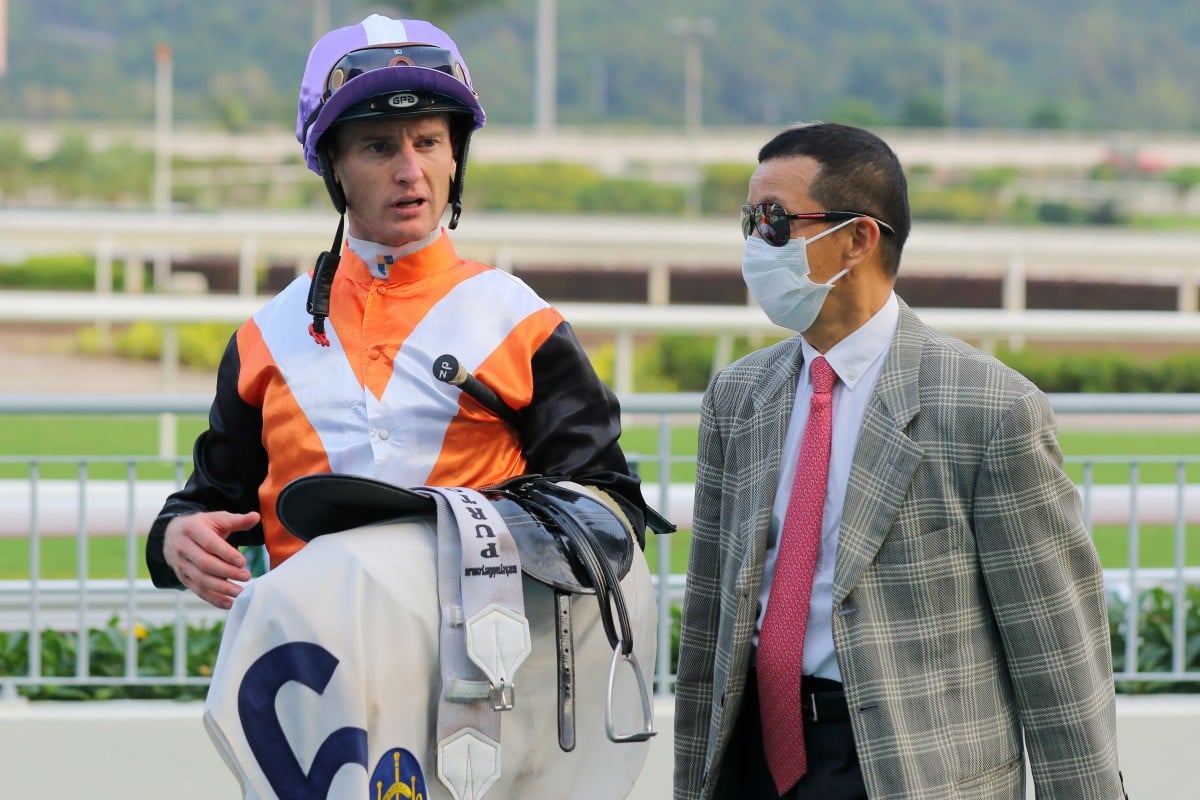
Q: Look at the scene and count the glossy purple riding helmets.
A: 1